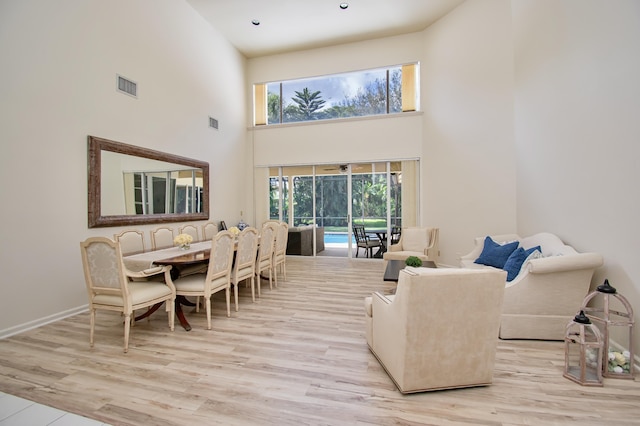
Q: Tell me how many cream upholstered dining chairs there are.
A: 10